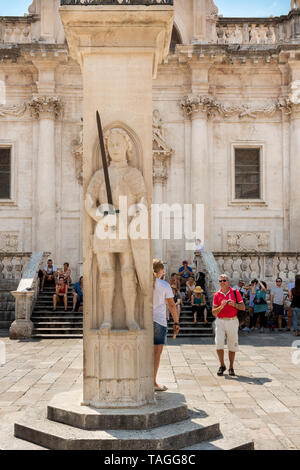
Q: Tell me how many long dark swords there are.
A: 1